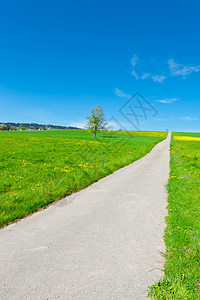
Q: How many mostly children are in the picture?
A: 0